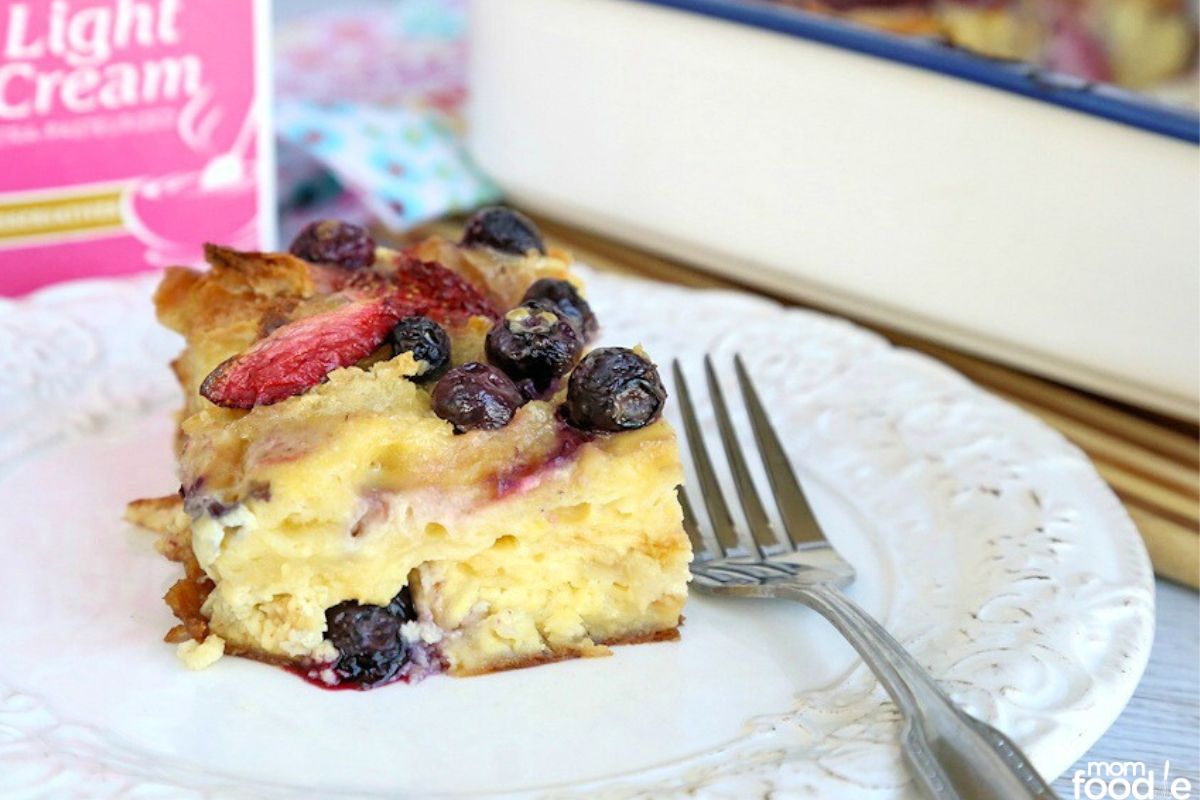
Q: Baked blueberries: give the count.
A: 8